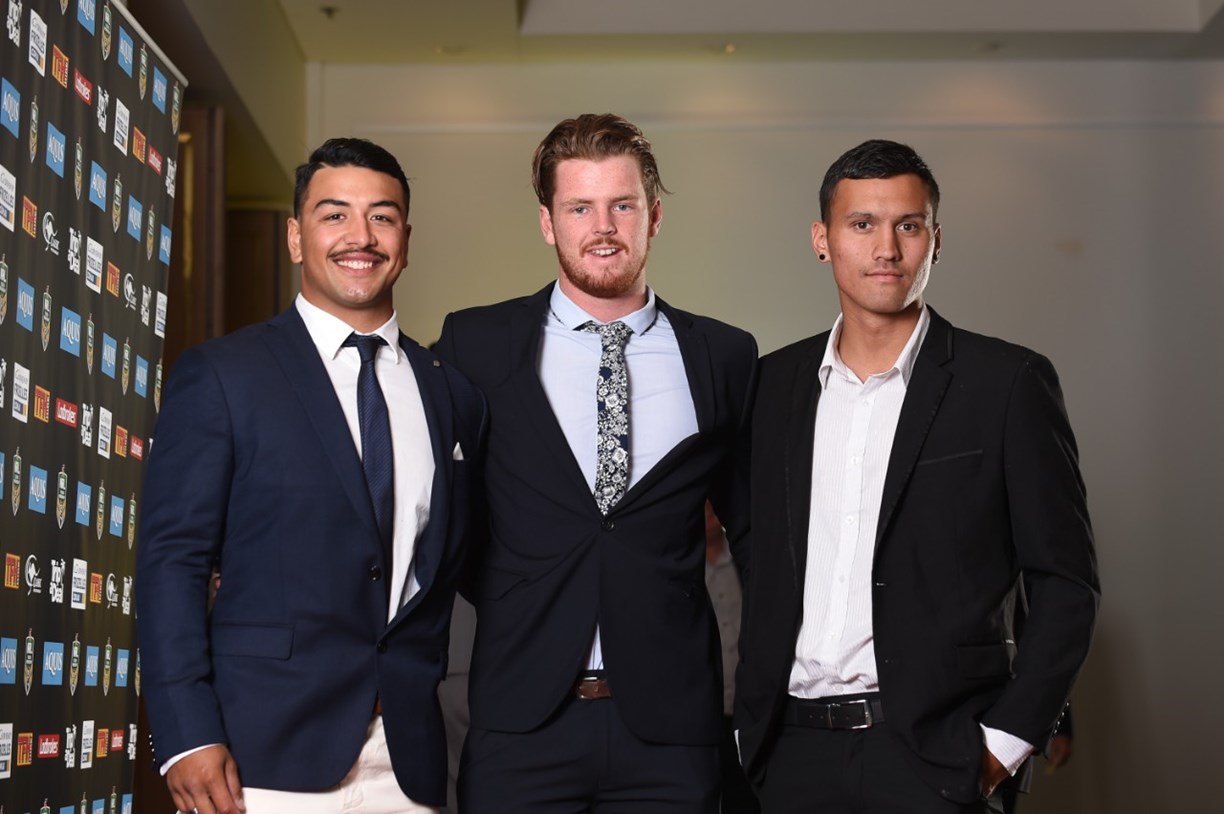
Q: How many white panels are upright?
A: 10